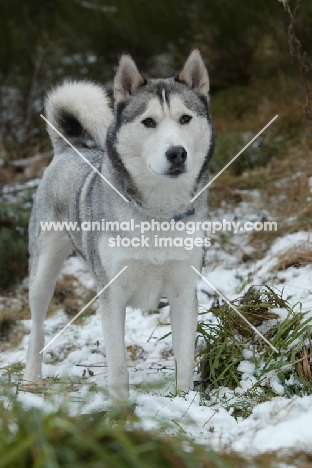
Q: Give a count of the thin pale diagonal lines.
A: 4